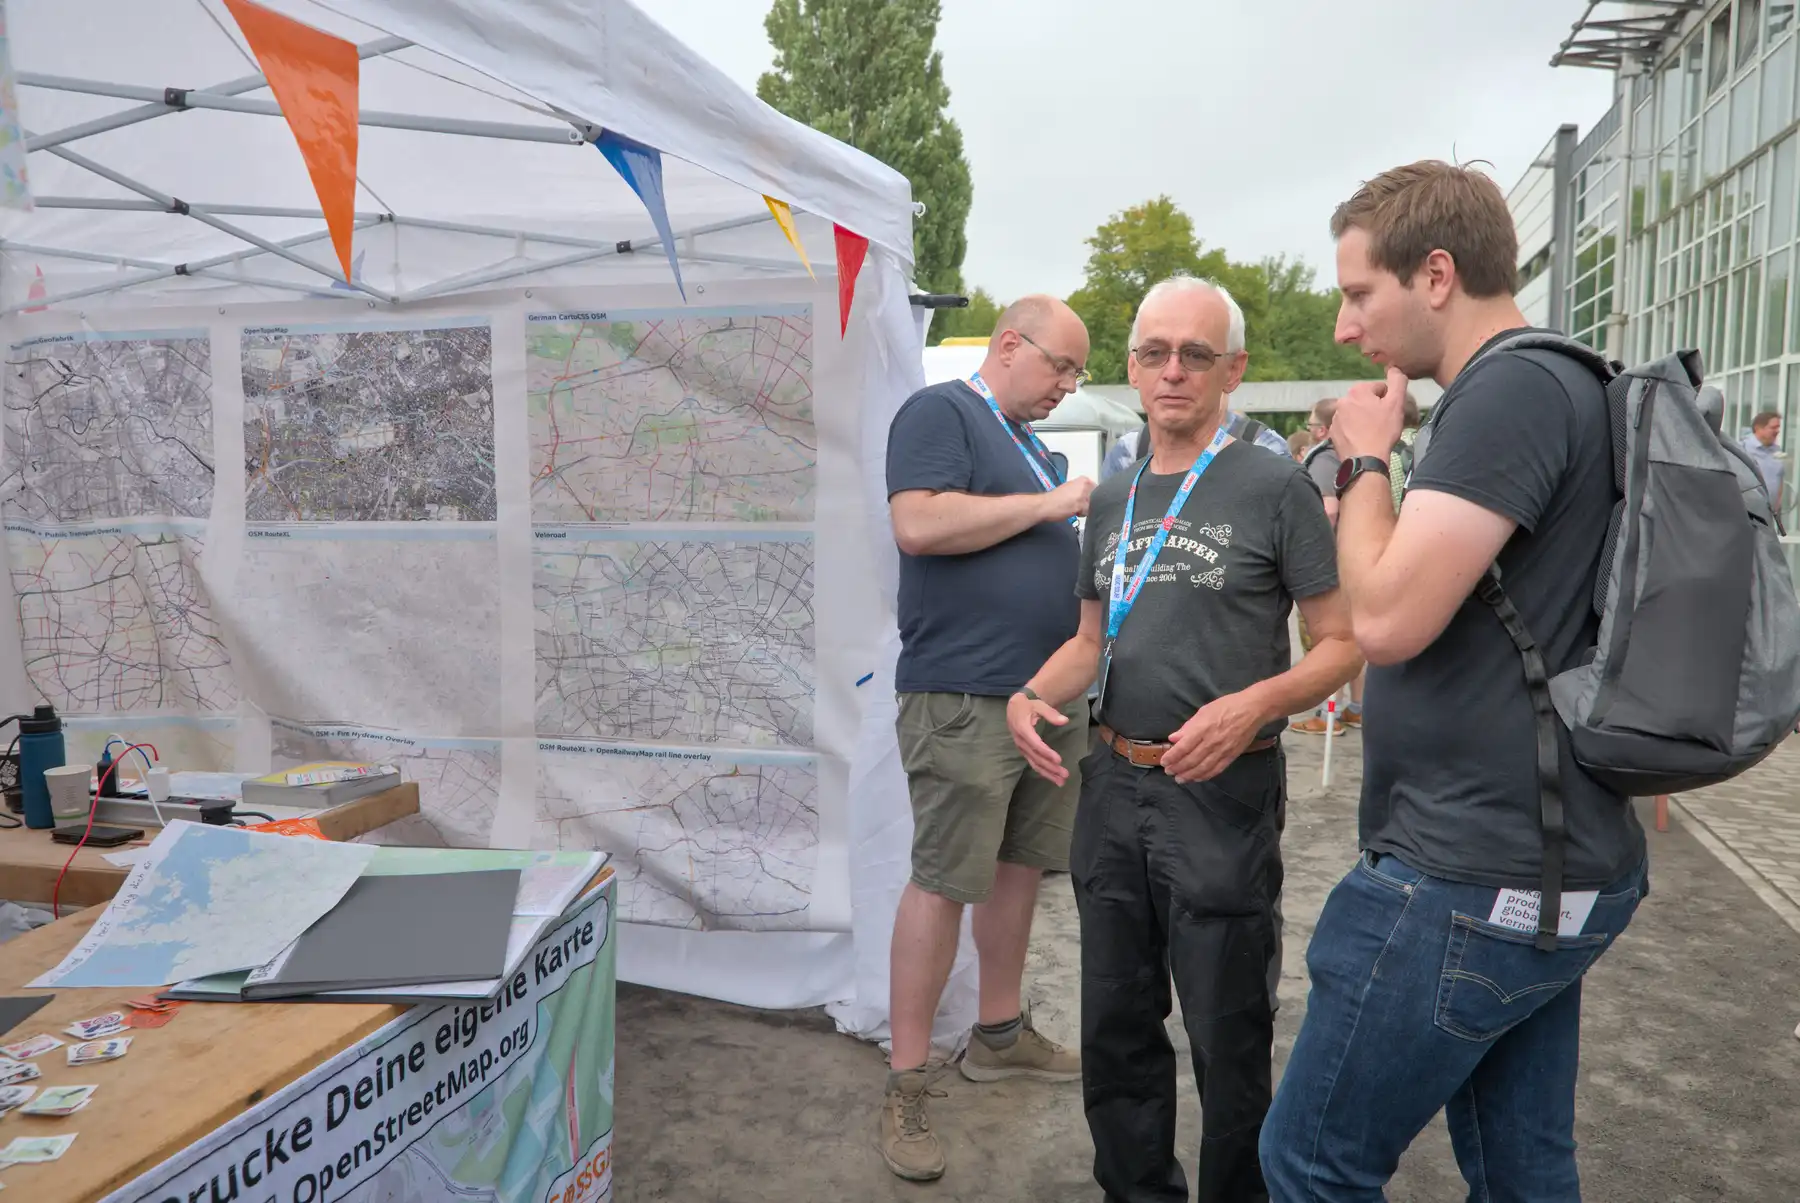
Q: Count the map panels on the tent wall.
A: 9